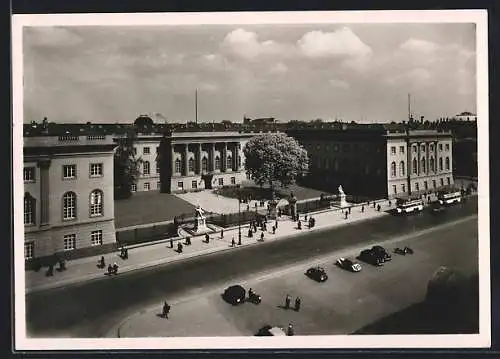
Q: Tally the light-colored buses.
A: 2